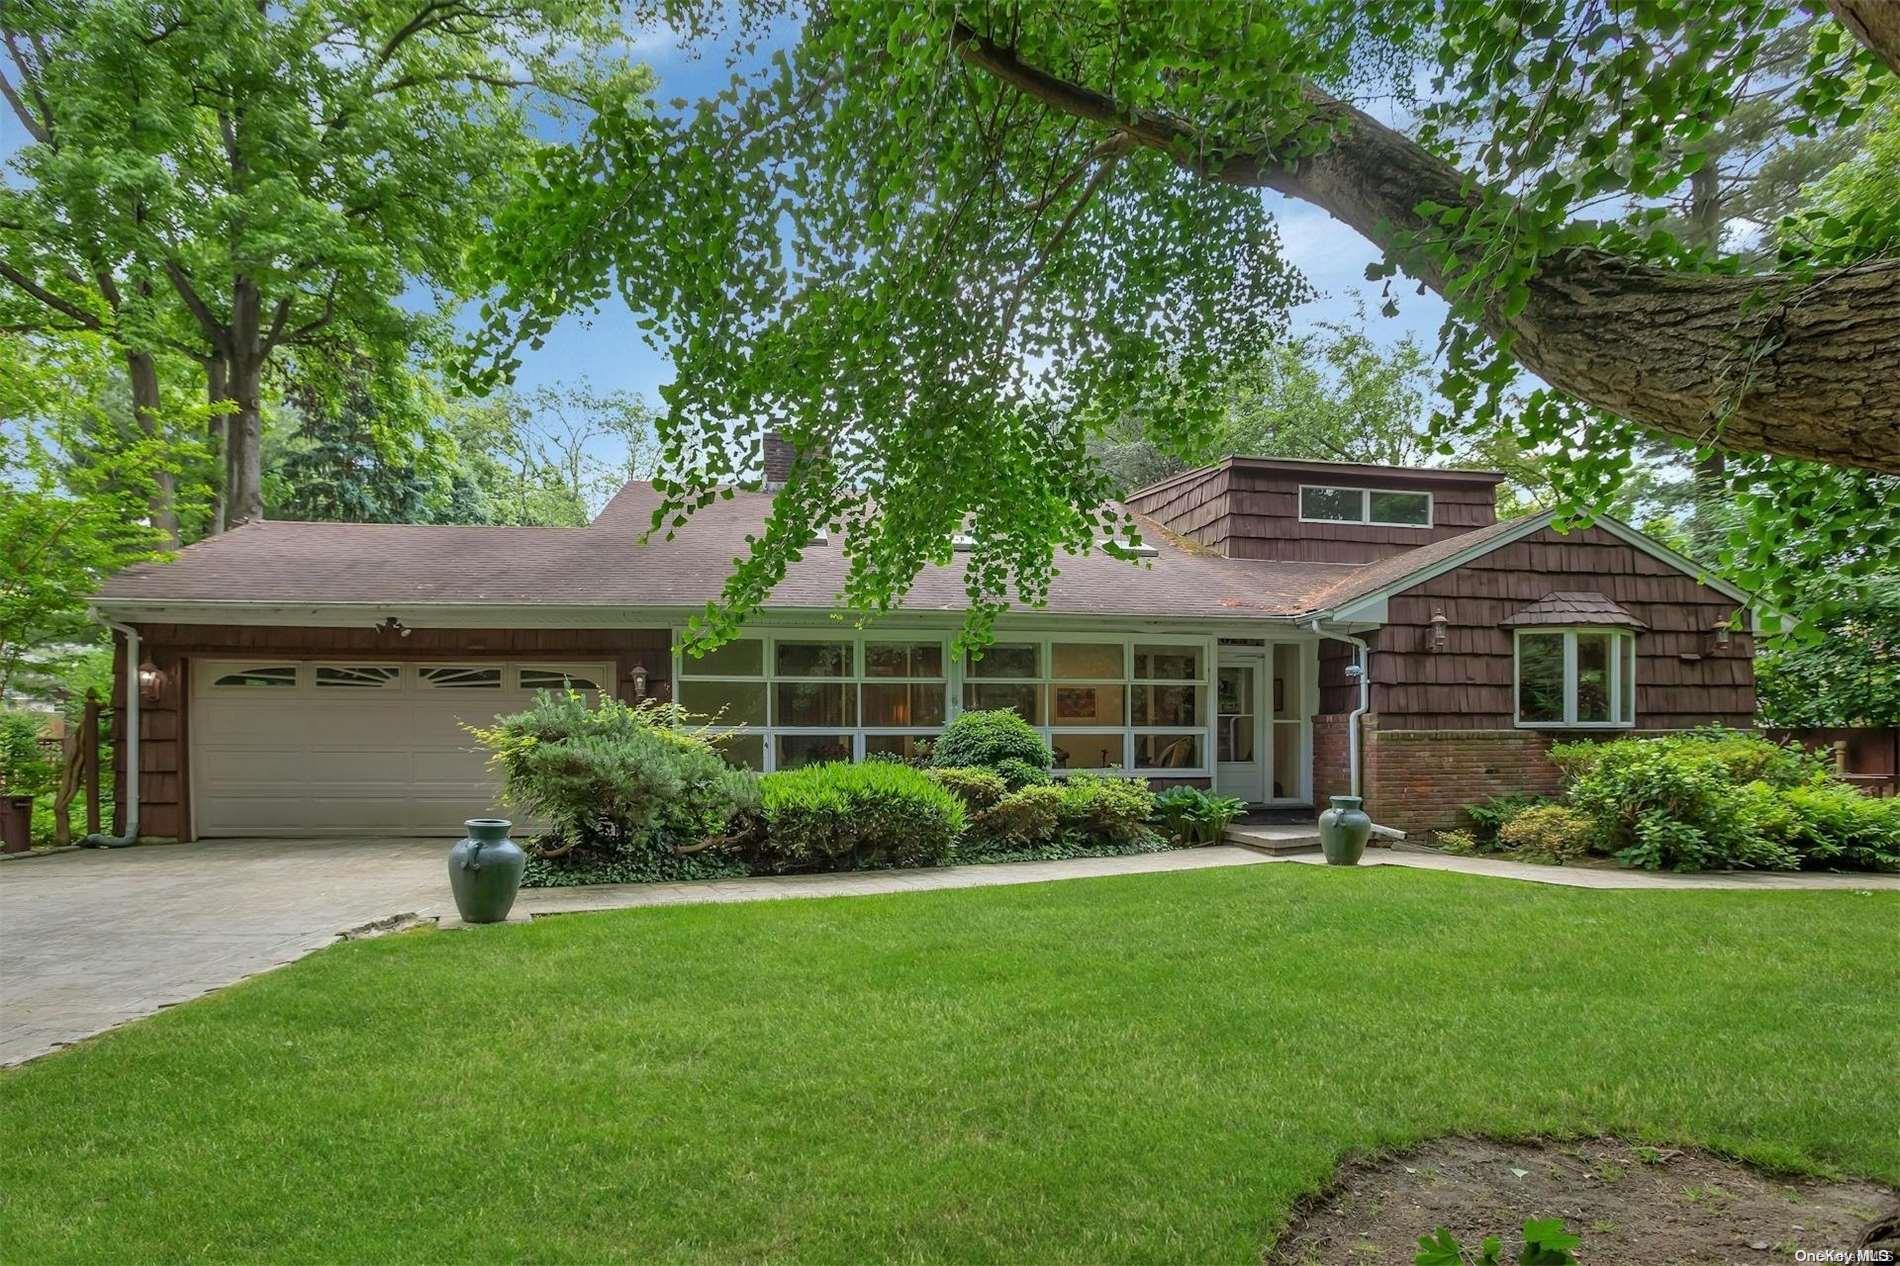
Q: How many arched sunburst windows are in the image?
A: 4